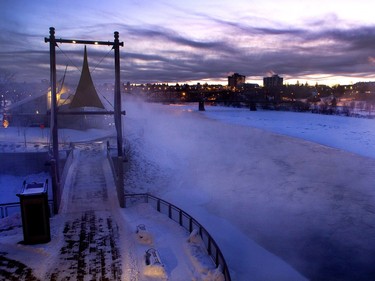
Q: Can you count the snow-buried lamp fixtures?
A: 2